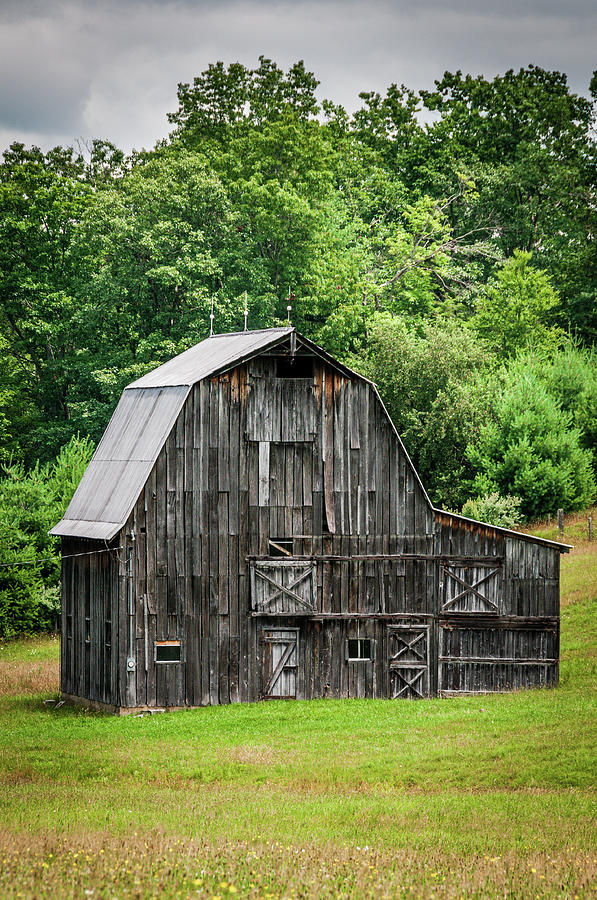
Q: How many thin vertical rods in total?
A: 3